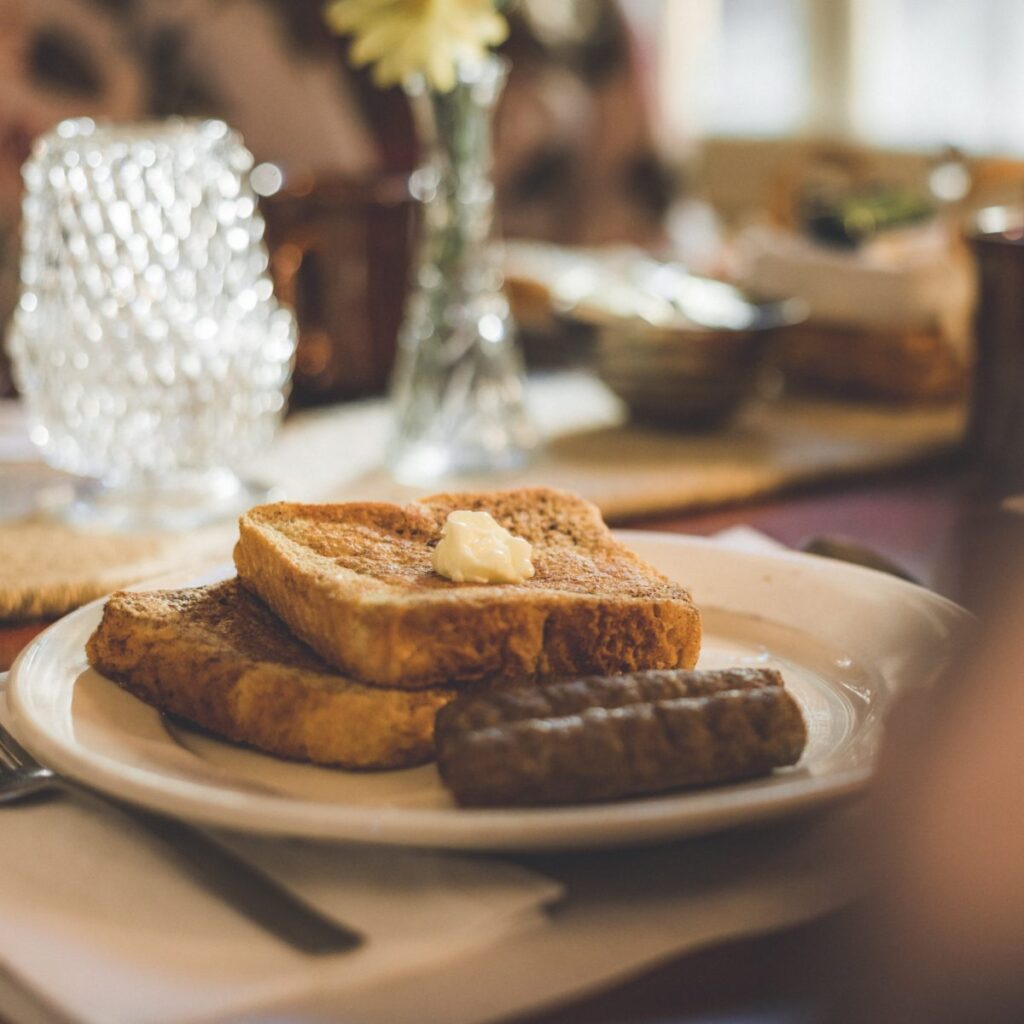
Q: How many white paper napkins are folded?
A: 1